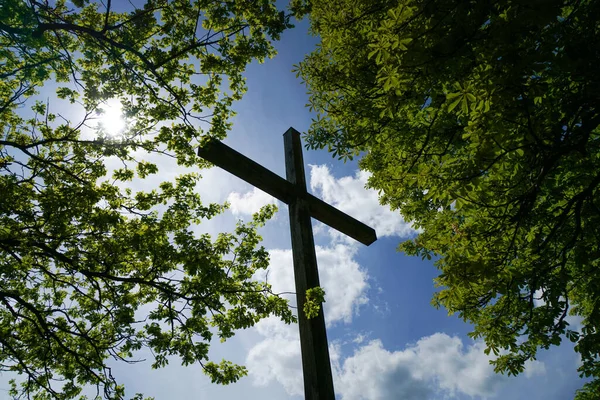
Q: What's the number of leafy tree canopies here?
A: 2